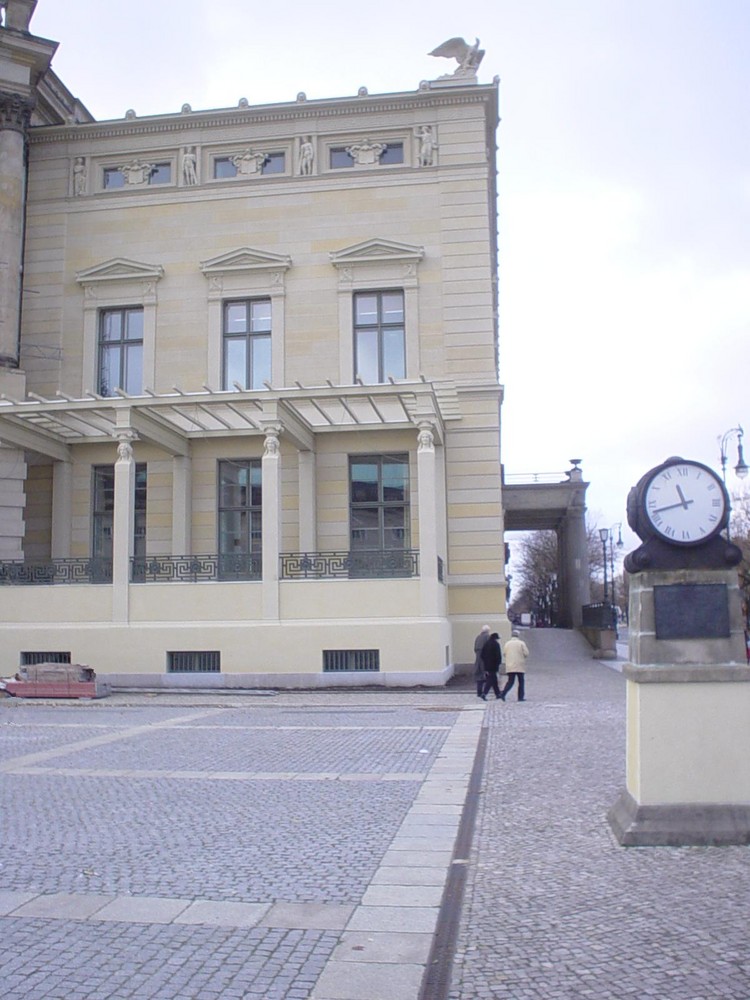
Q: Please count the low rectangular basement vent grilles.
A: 3